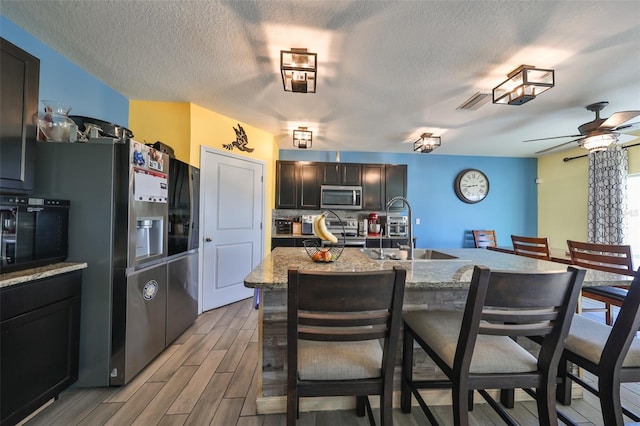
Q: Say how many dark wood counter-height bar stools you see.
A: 3